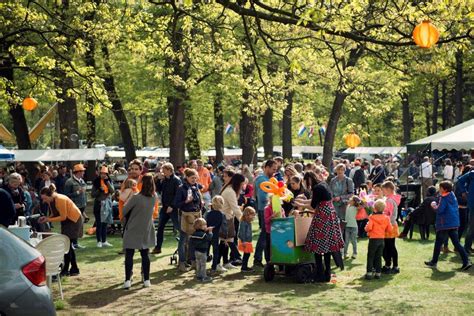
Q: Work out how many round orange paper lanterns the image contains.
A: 3